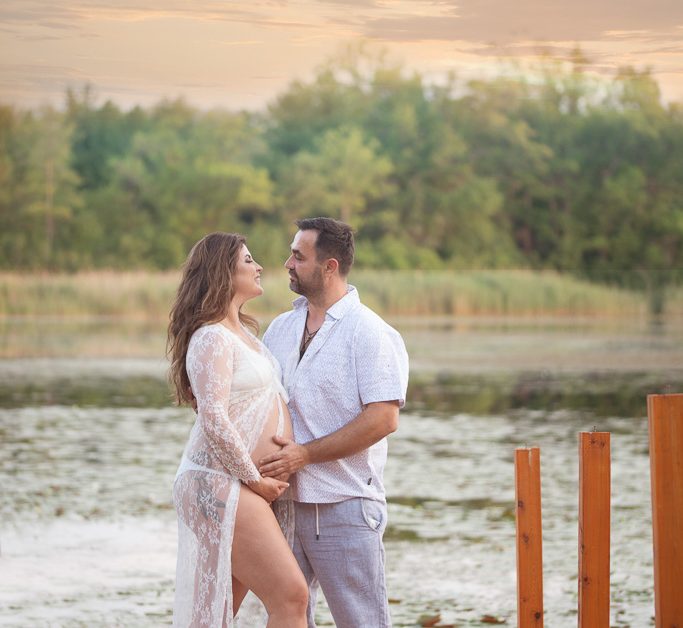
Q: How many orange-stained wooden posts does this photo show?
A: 3